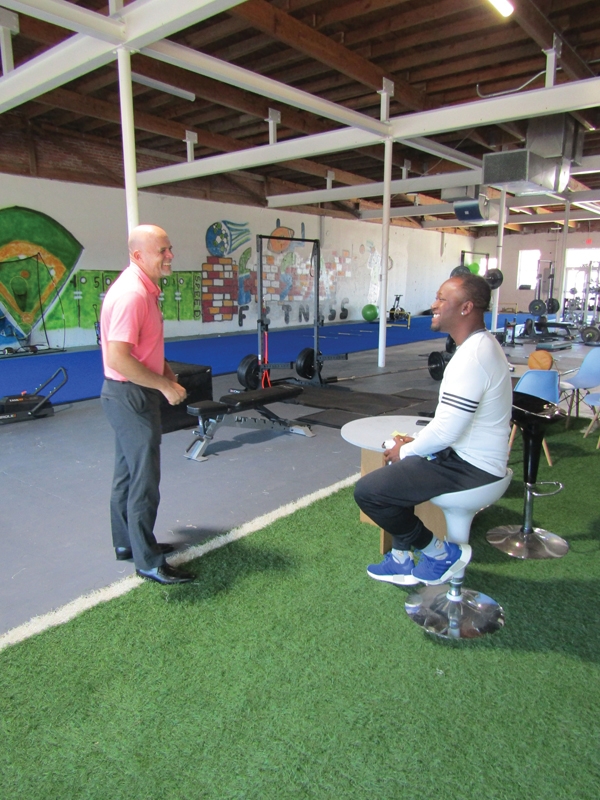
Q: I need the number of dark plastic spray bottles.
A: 0